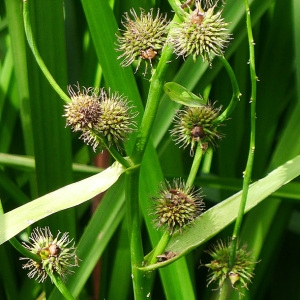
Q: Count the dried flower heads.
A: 8